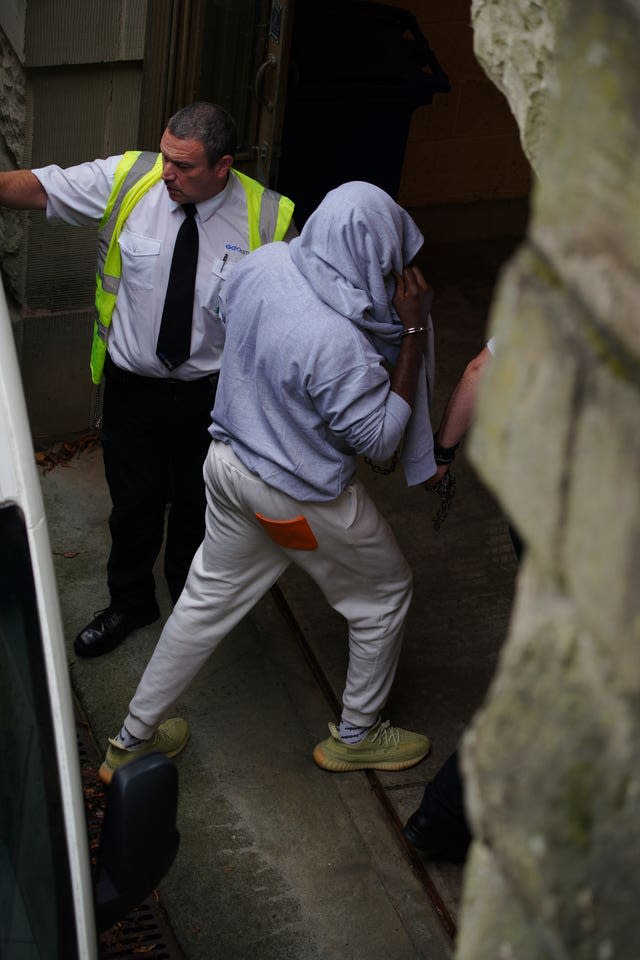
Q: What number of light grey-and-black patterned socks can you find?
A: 2